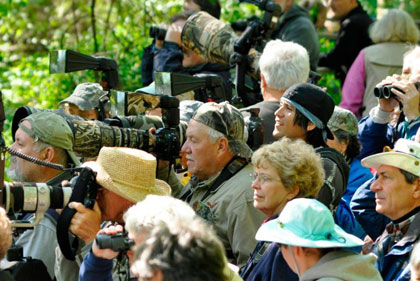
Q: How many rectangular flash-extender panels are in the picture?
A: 3